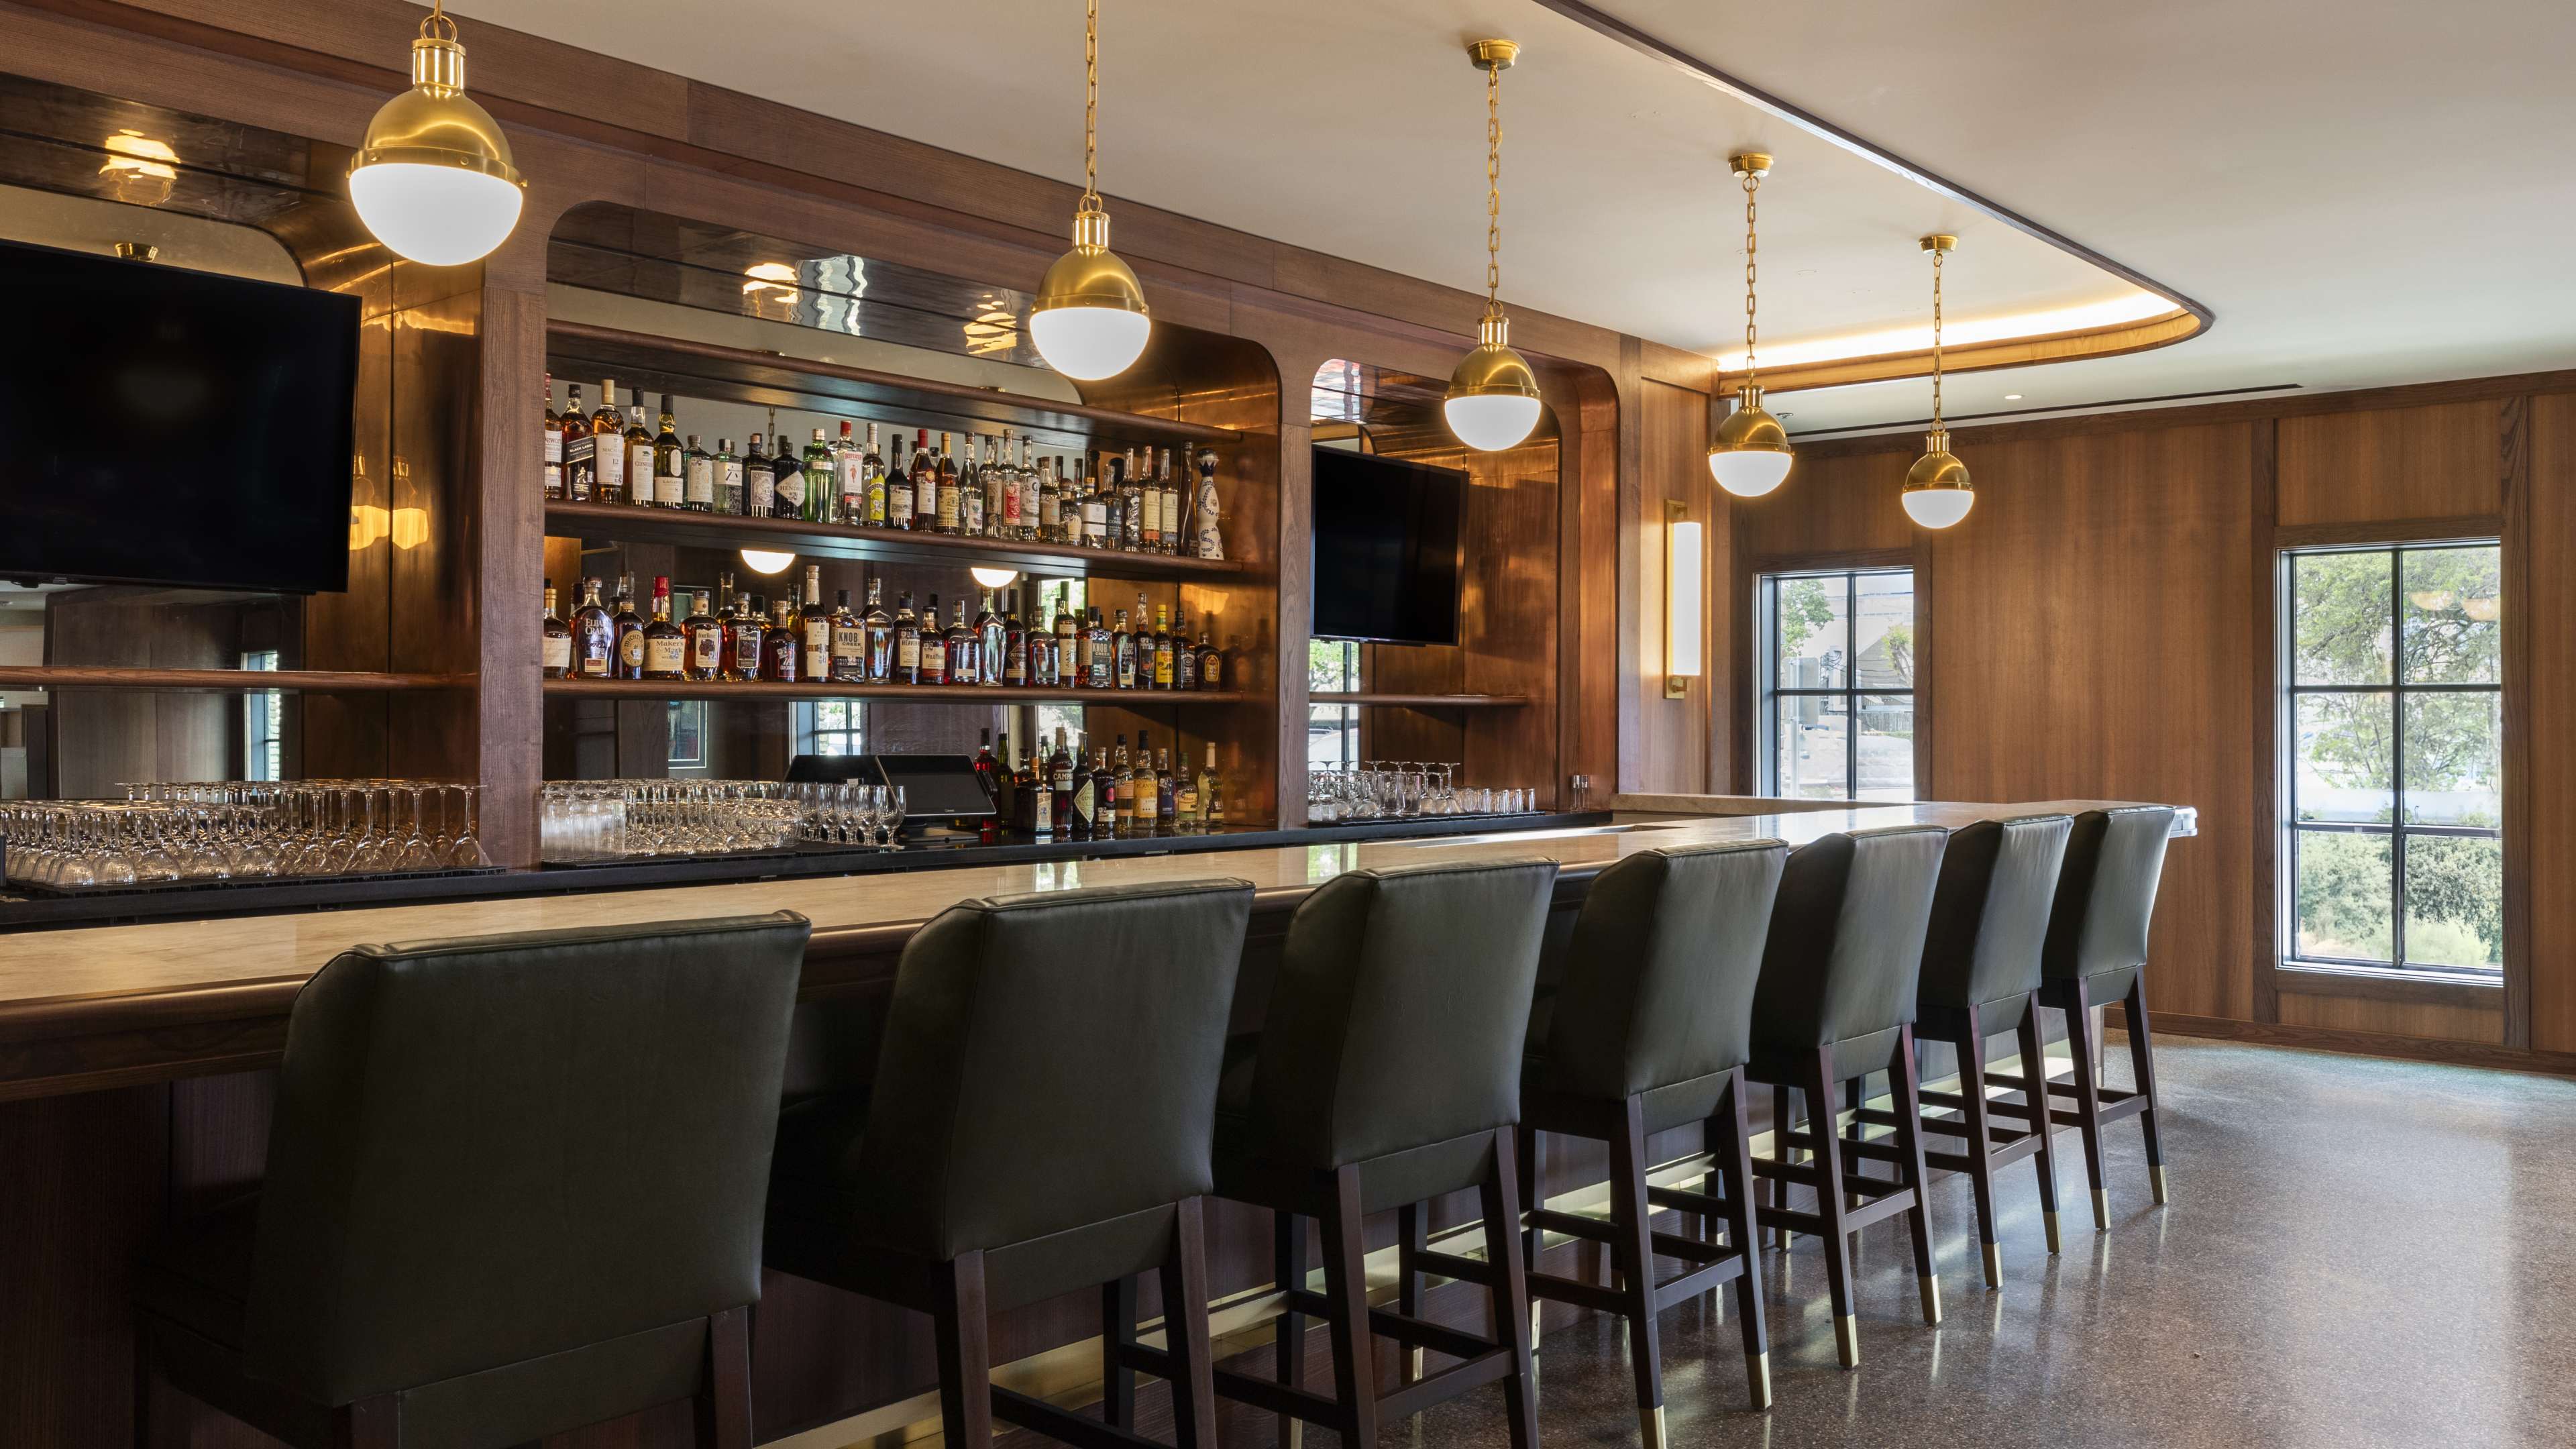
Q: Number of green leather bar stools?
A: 7